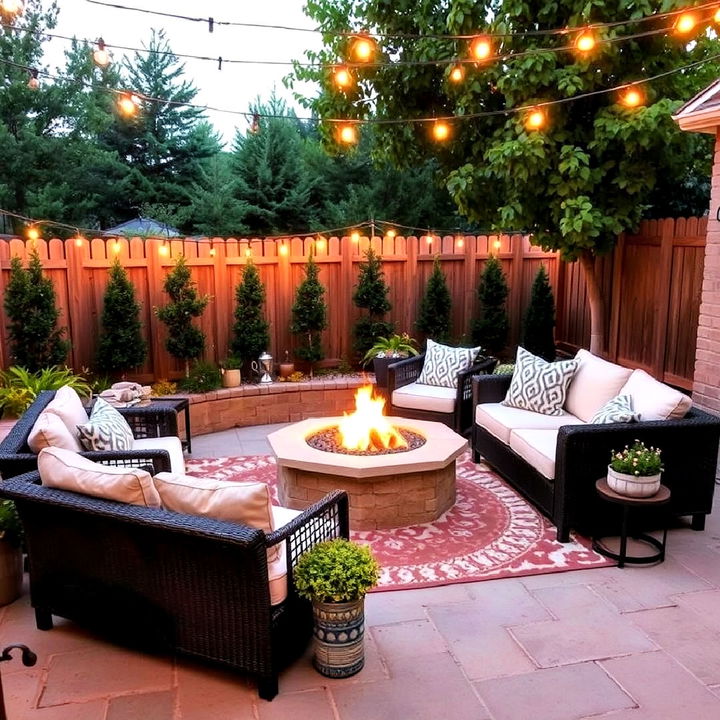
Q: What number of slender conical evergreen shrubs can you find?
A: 9